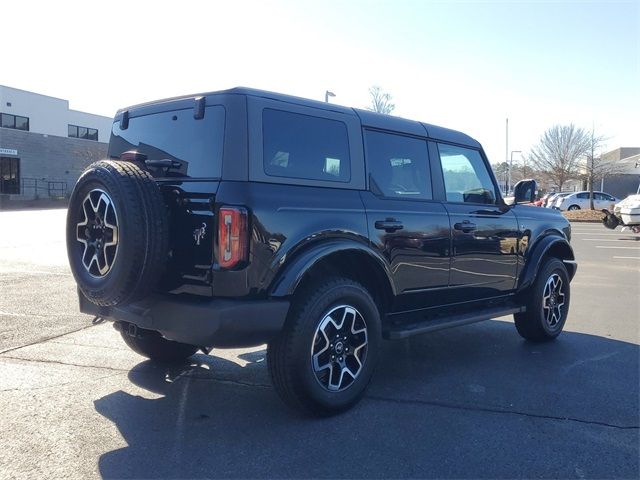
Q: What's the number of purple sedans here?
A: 0